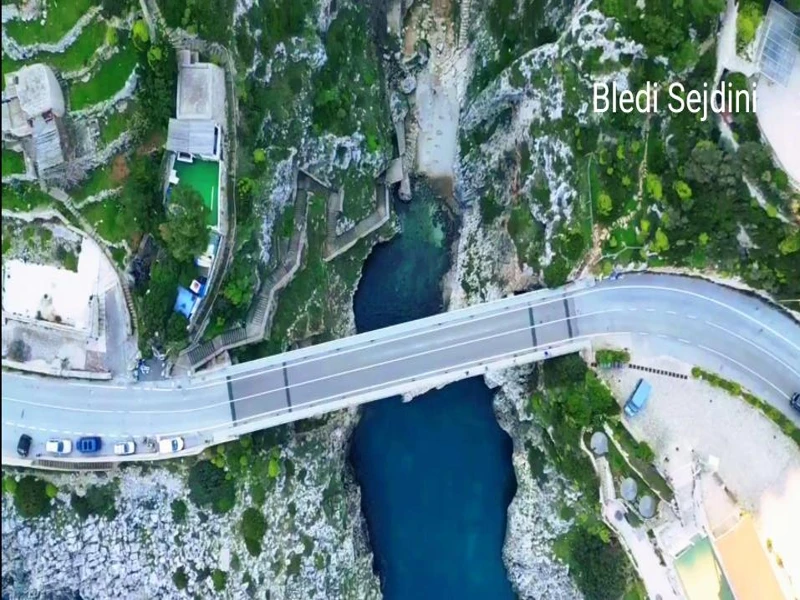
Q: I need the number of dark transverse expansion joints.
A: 4